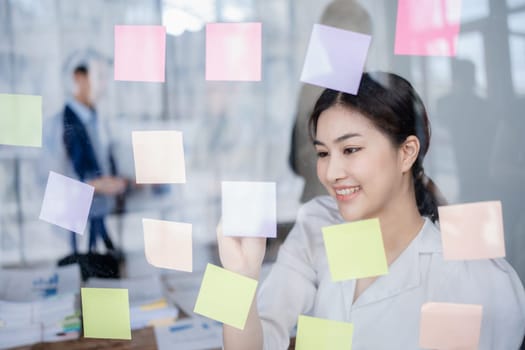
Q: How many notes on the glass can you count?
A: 15